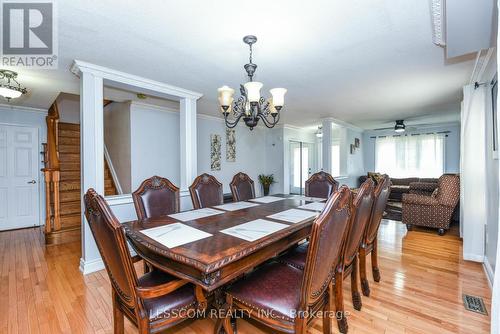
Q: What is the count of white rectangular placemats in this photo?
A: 8